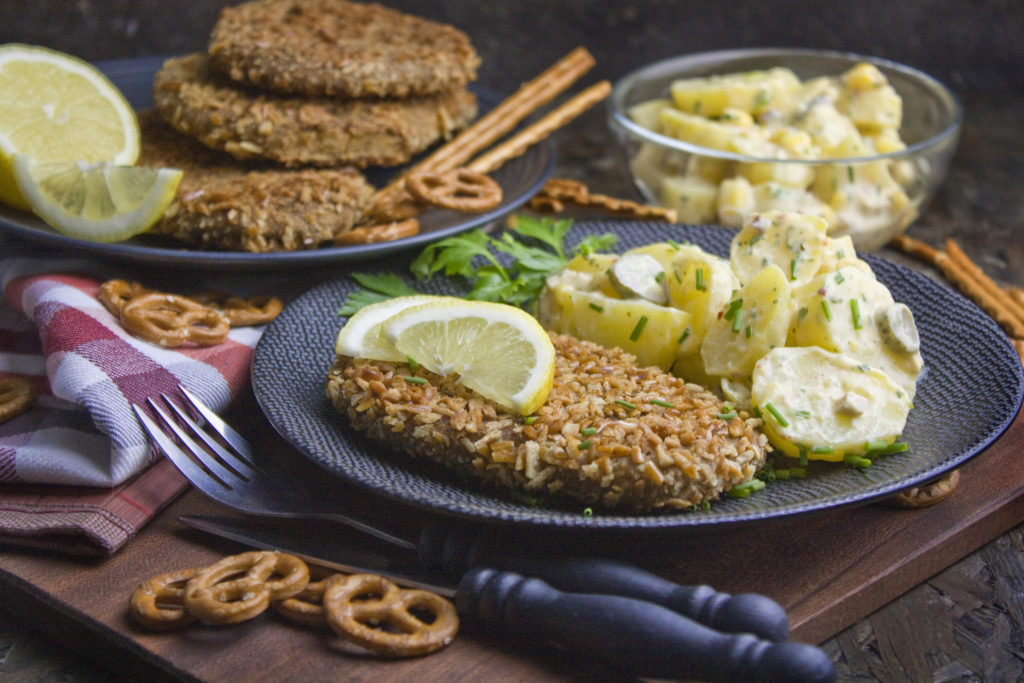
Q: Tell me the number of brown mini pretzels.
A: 11